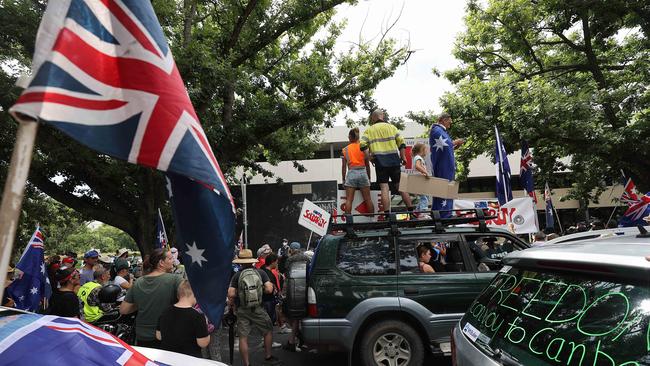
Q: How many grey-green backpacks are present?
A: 1